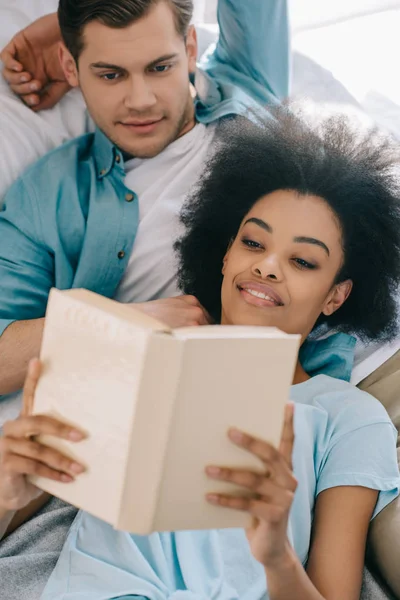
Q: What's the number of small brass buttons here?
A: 4